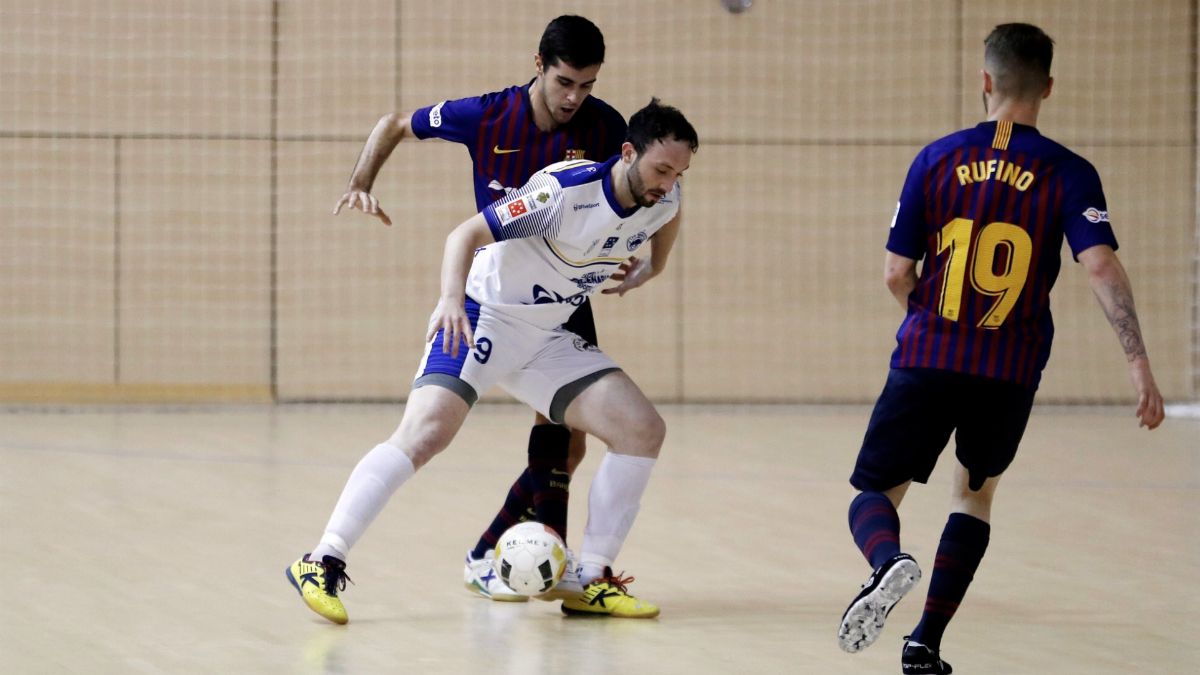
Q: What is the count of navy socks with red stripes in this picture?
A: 4